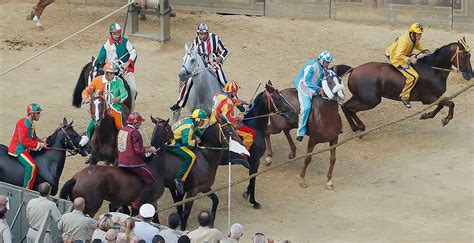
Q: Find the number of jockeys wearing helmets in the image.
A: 9